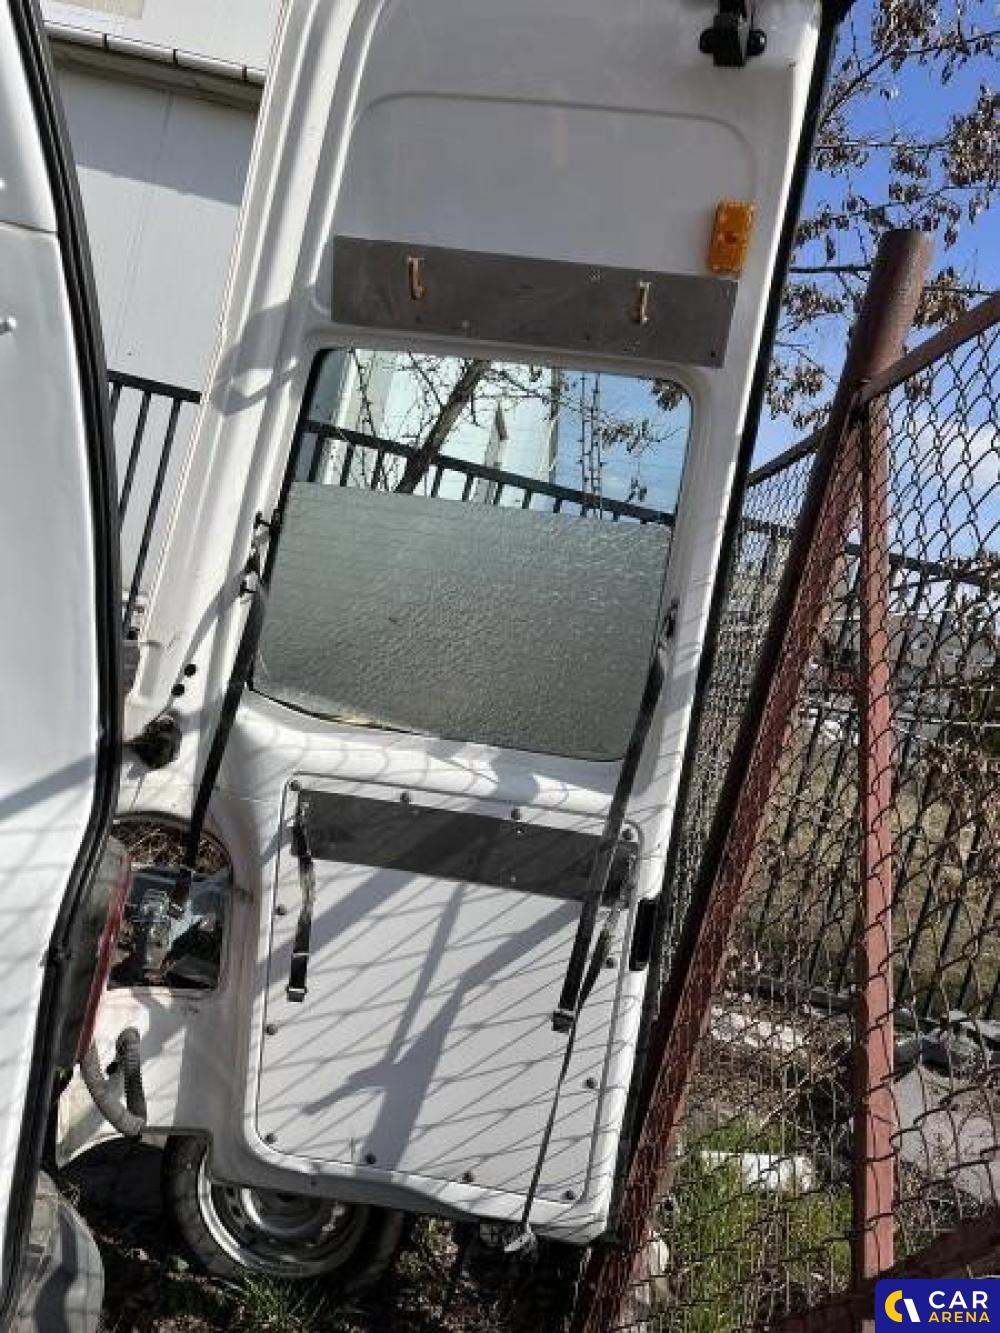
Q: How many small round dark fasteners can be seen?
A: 12